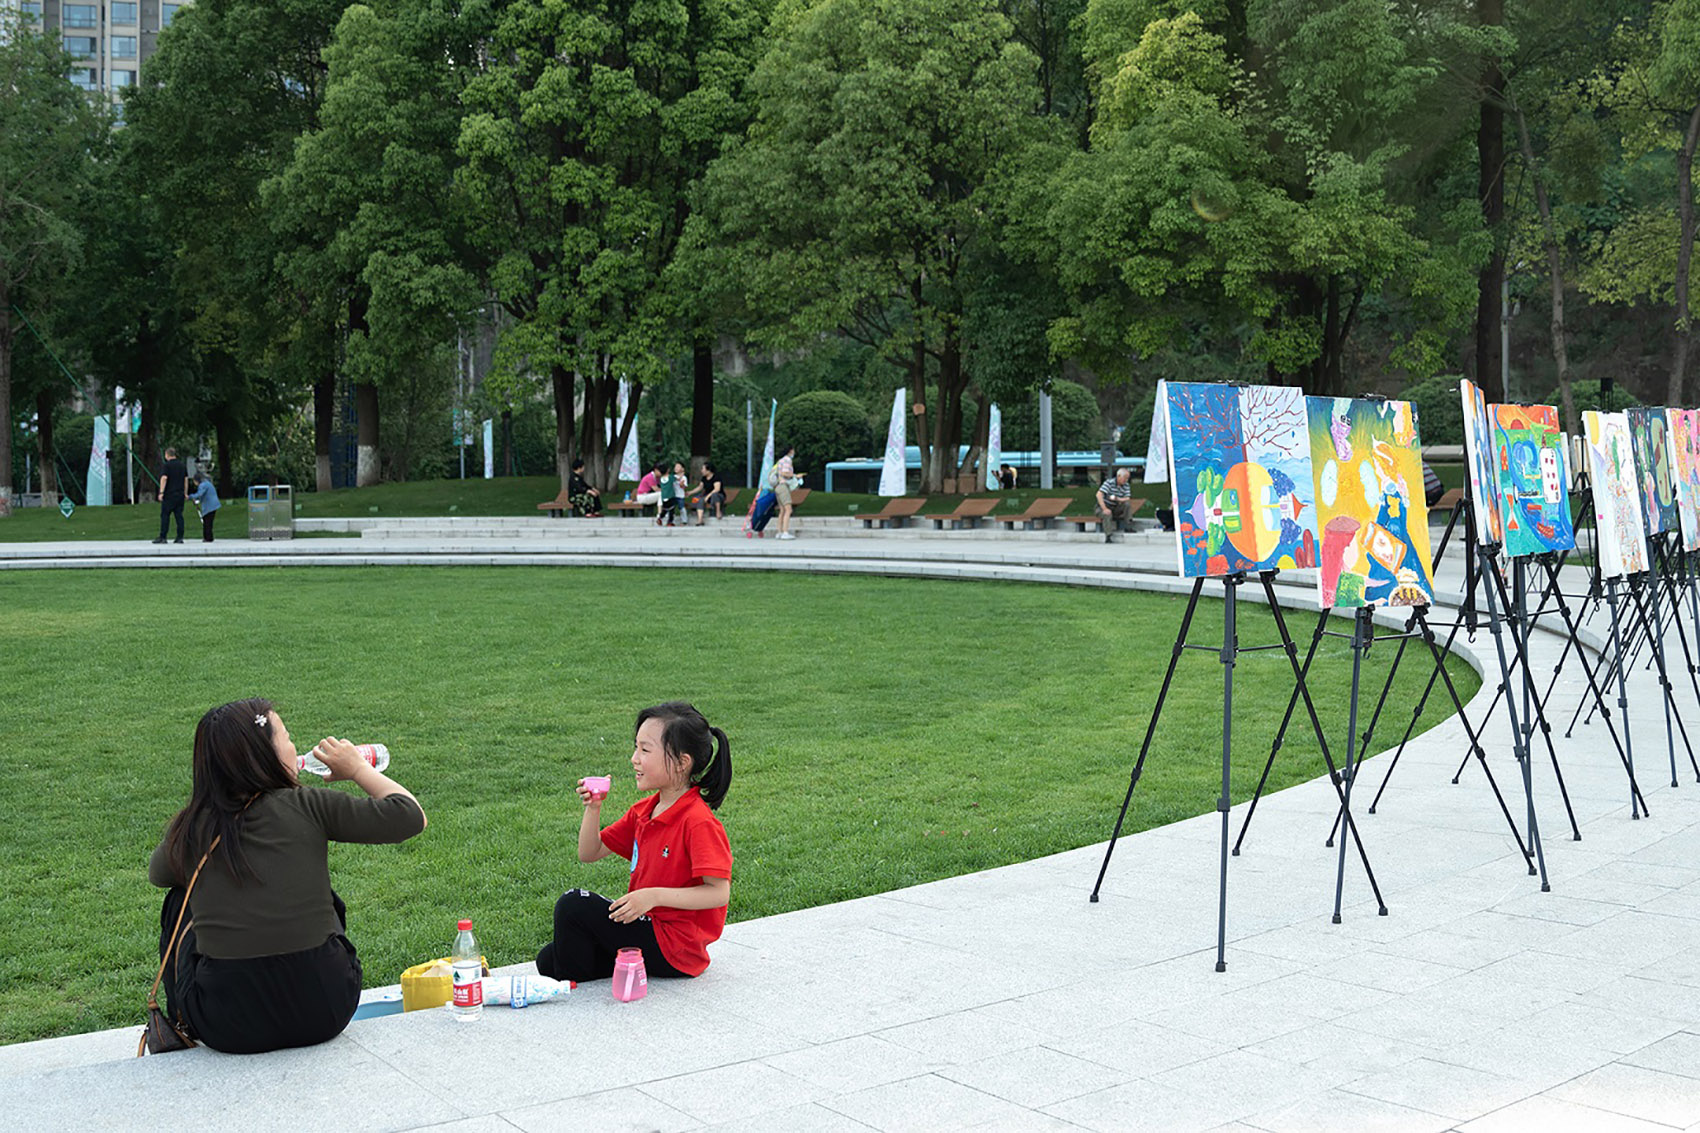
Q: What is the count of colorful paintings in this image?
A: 7